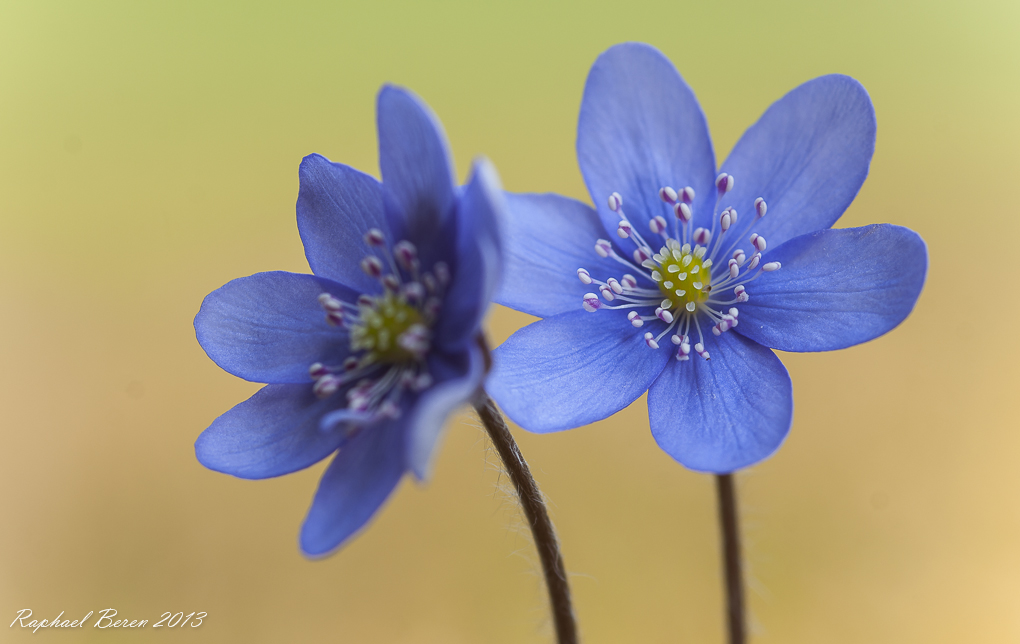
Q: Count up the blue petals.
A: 13